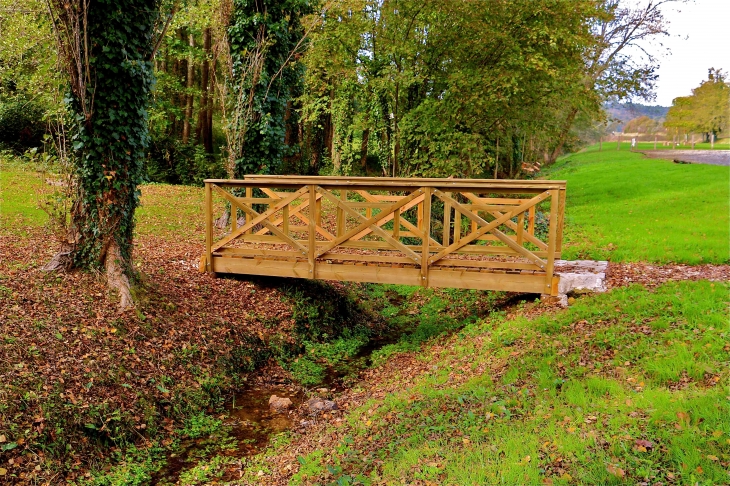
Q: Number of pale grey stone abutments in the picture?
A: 1